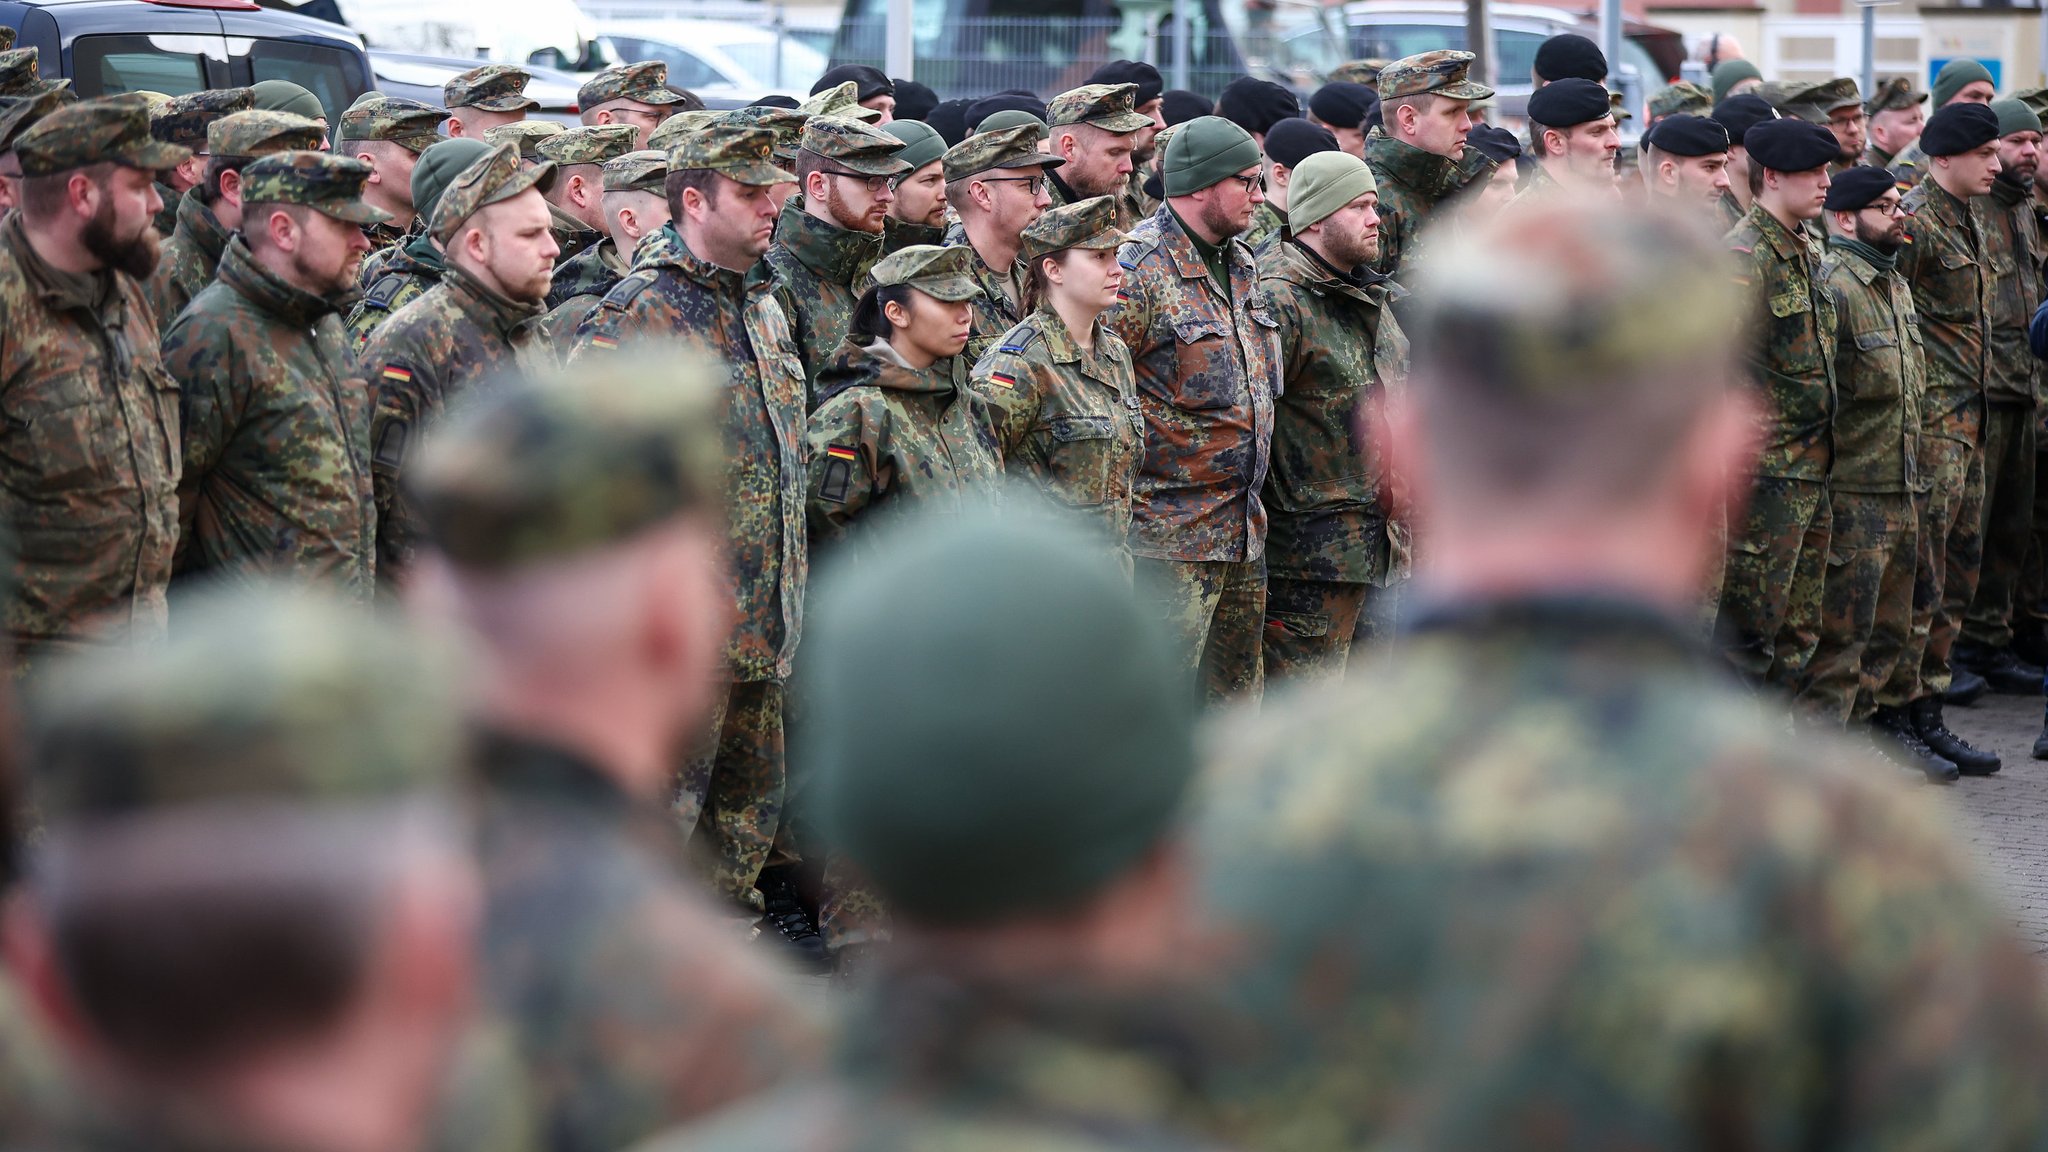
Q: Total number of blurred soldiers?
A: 4